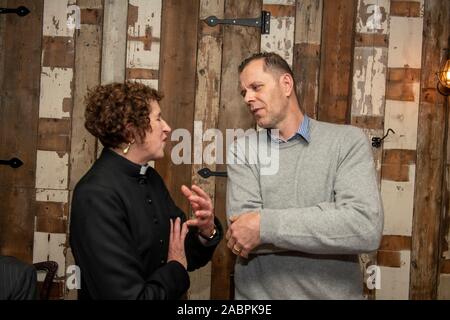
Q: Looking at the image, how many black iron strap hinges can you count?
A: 4